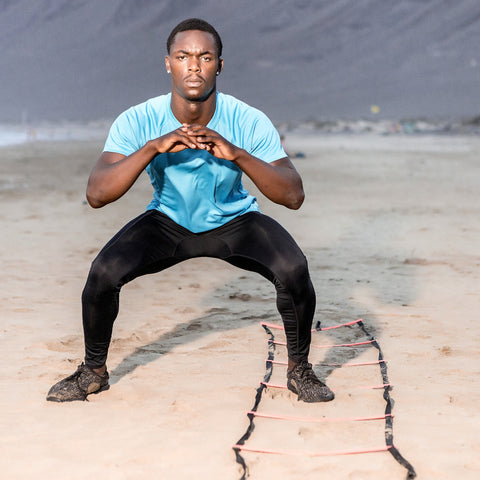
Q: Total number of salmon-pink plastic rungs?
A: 6